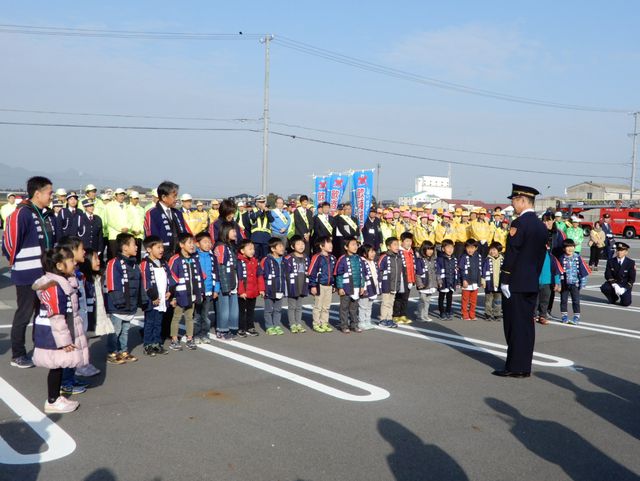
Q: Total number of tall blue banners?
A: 3